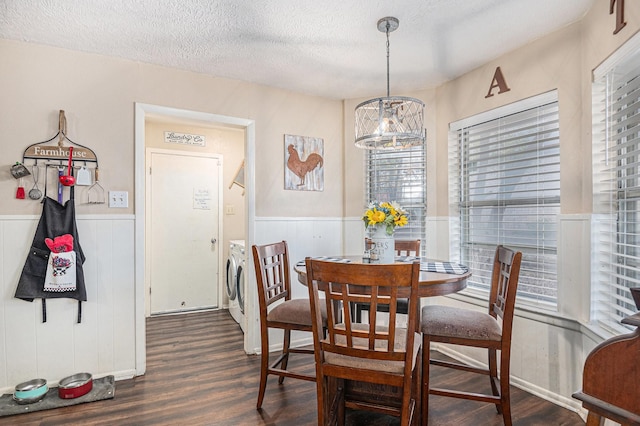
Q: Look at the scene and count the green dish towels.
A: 0